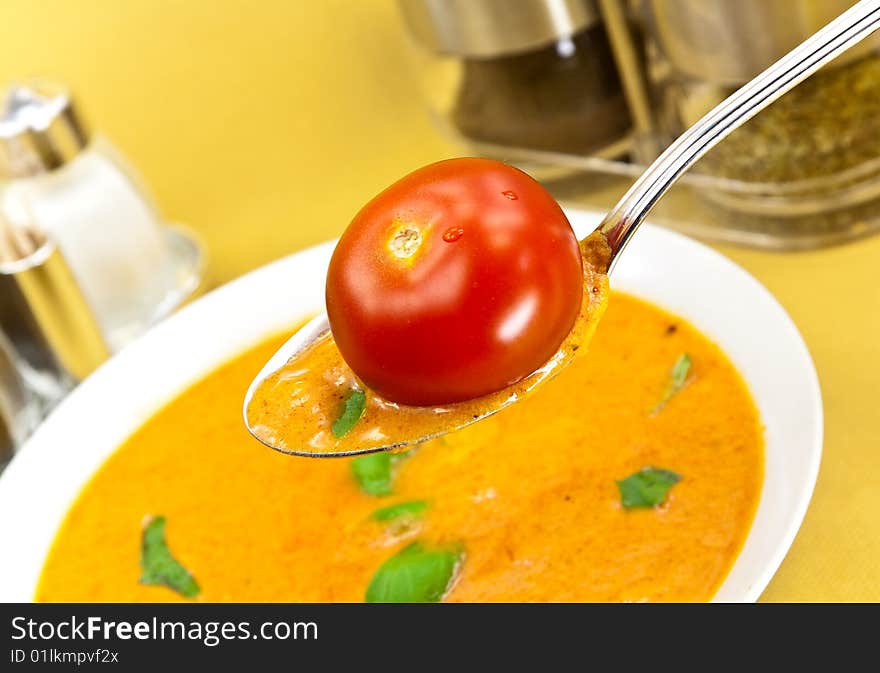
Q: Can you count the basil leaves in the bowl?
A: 6